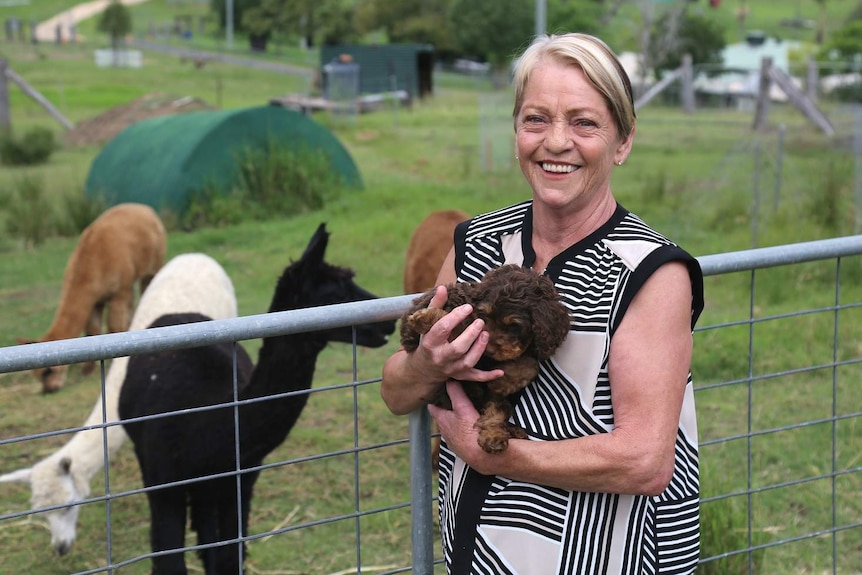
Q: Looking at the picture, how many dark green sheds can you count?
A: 2